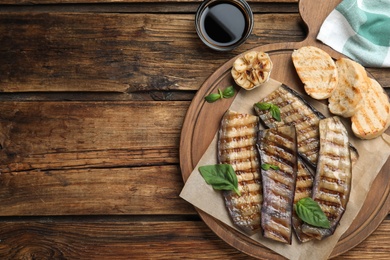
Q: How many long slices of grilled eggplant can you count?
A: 5